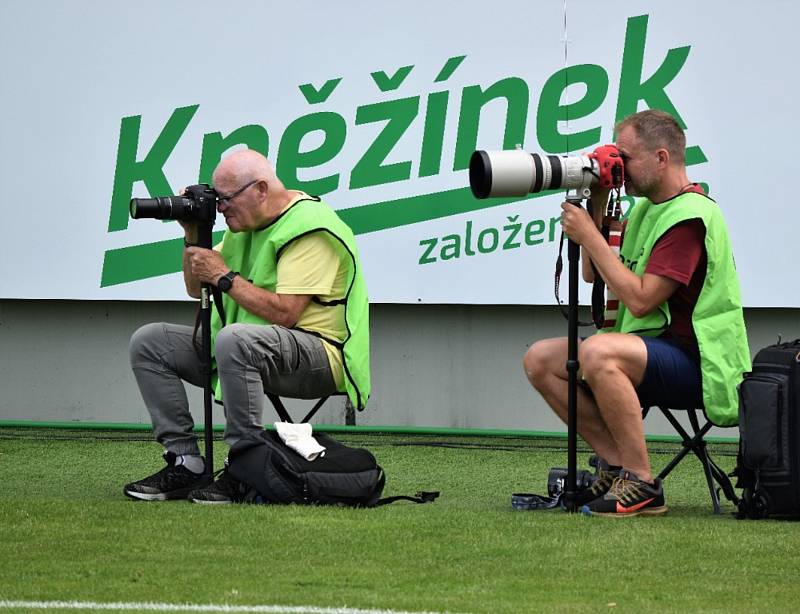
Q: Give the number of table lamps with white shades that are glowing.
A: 0